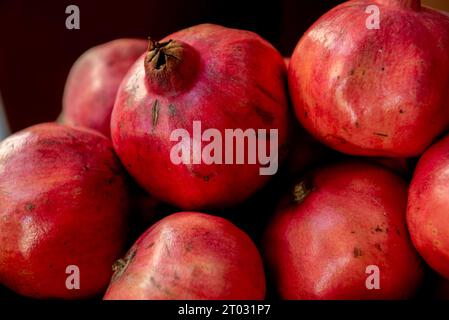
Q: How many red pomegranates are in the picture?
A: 7